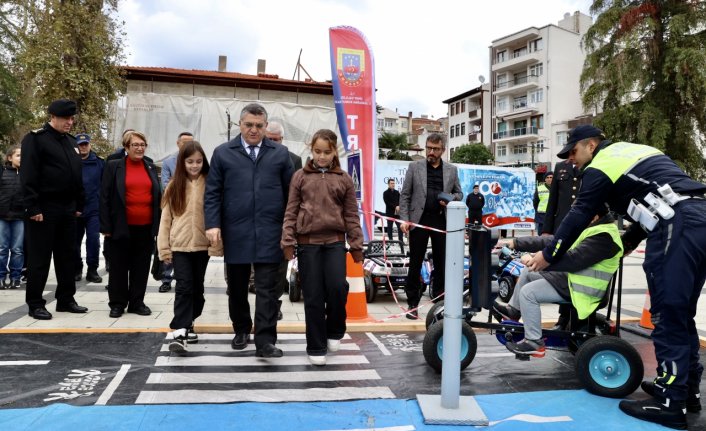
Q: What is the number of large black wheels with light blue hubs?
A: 2